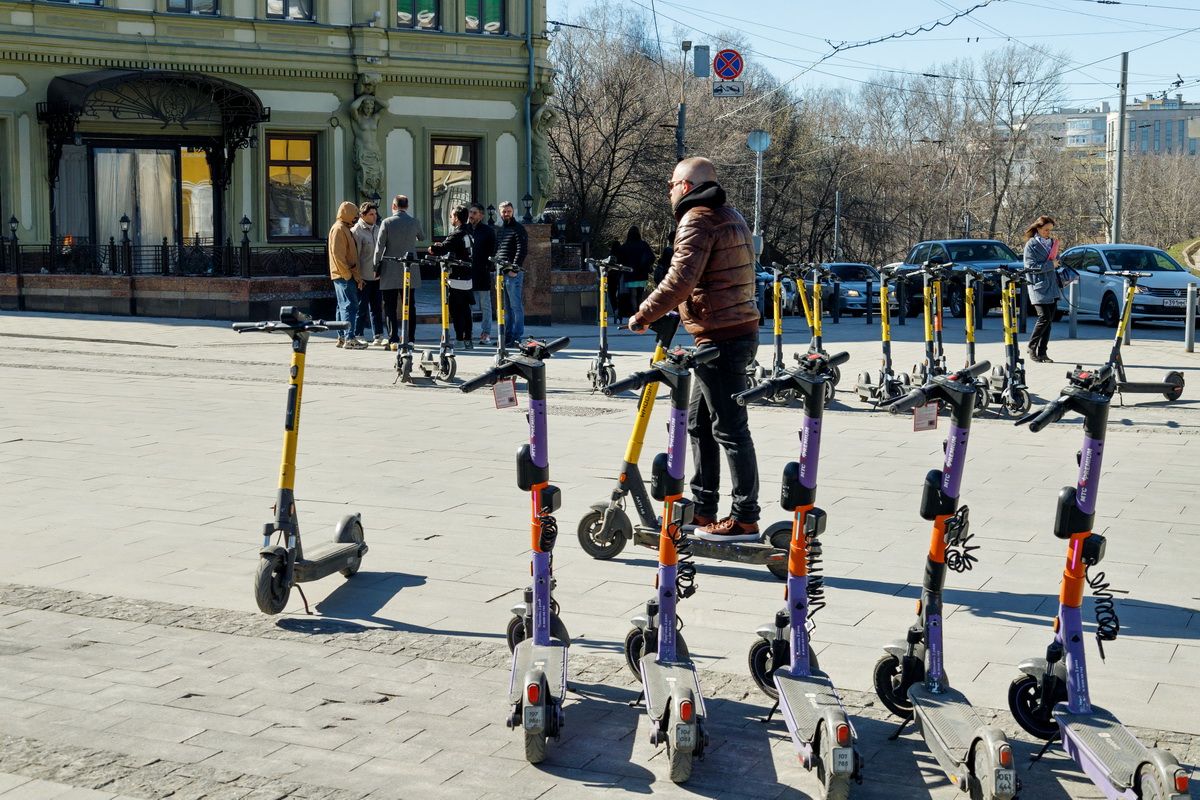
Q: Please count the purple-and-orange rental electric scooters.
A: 5